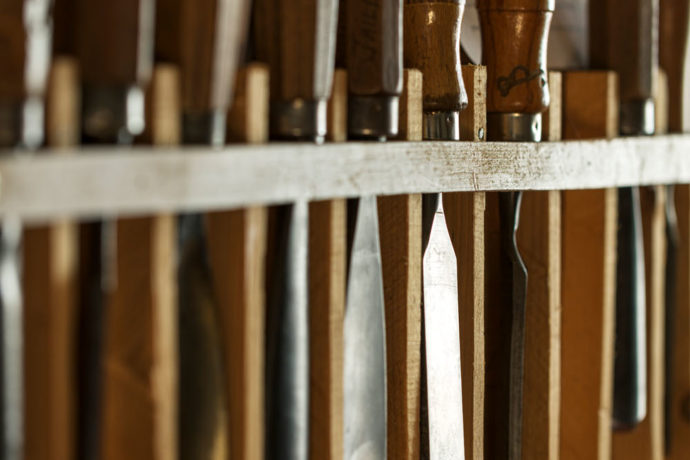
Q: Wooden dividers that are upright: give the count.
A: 9